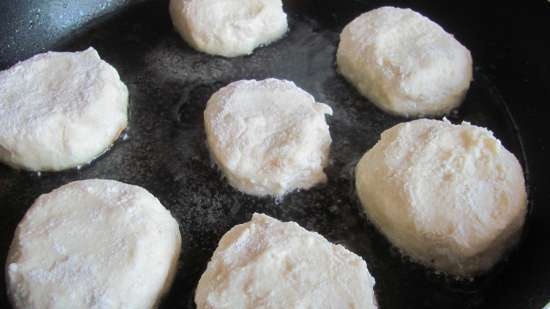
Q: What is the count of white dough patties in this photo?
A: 7